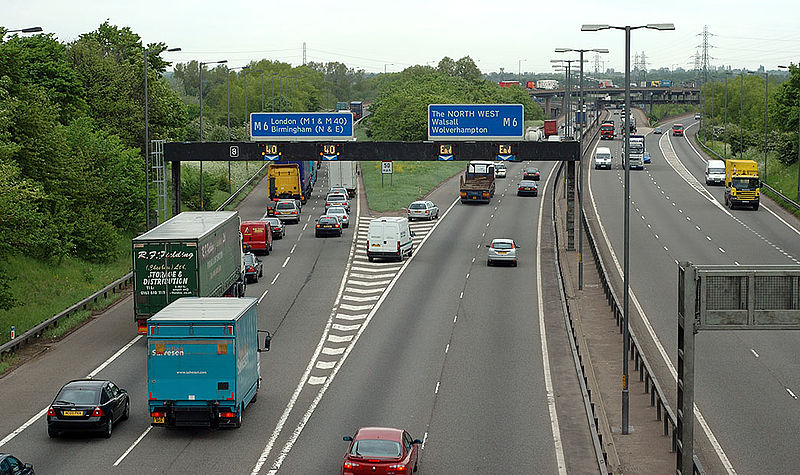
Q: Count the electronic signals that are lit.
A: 4